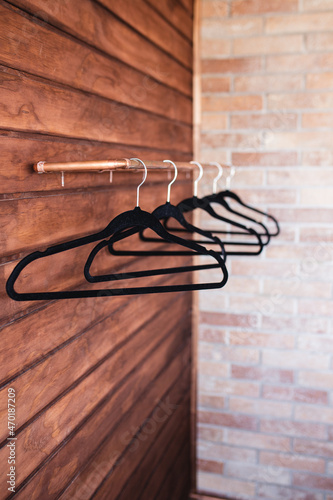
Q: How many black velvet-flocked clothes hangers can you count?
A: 5